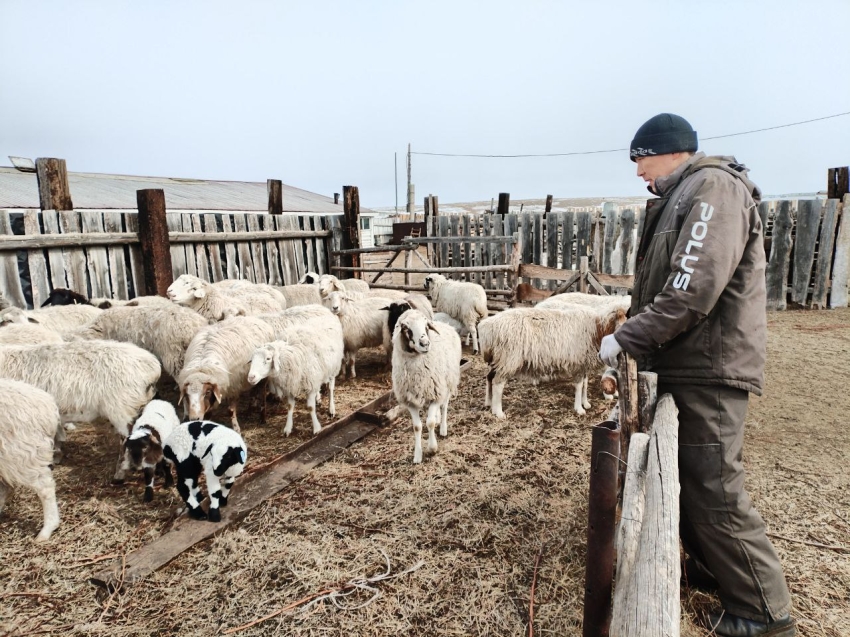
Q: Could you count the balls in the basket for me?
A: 0